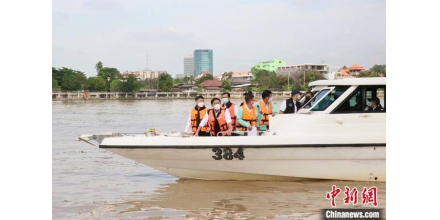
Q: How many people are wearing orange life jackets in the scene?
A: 5